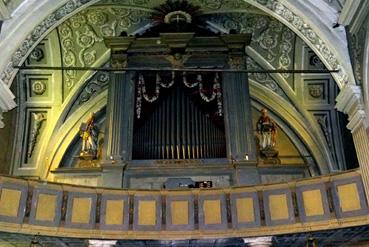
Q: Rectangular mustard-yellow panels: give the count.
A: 11